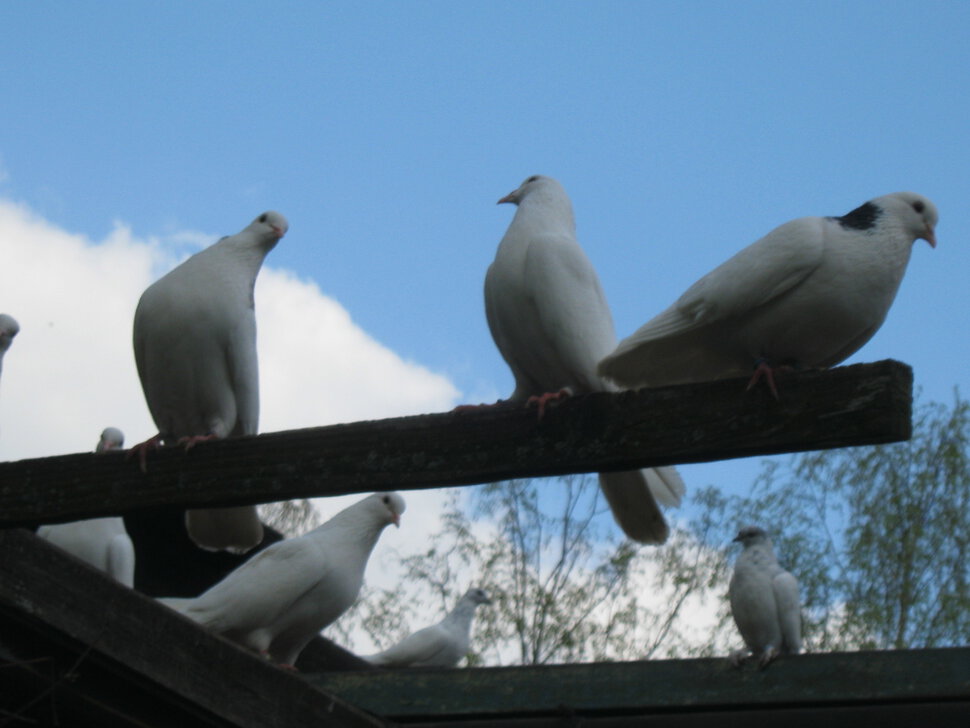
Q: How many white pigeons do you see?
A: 8